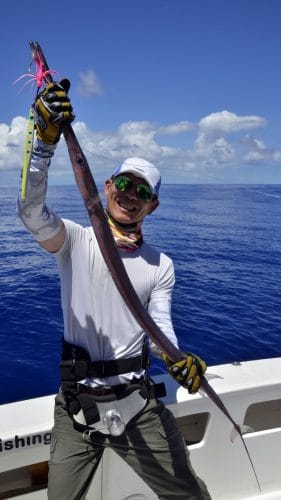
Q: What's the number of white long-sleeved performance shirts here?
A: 1